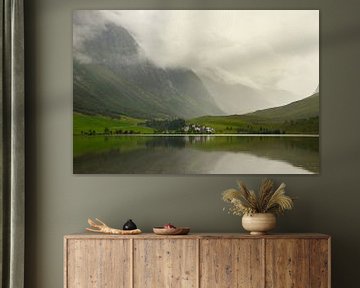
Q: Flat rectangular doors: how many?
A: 4